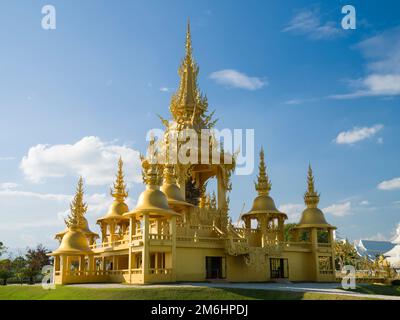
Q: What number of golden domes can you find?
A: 7